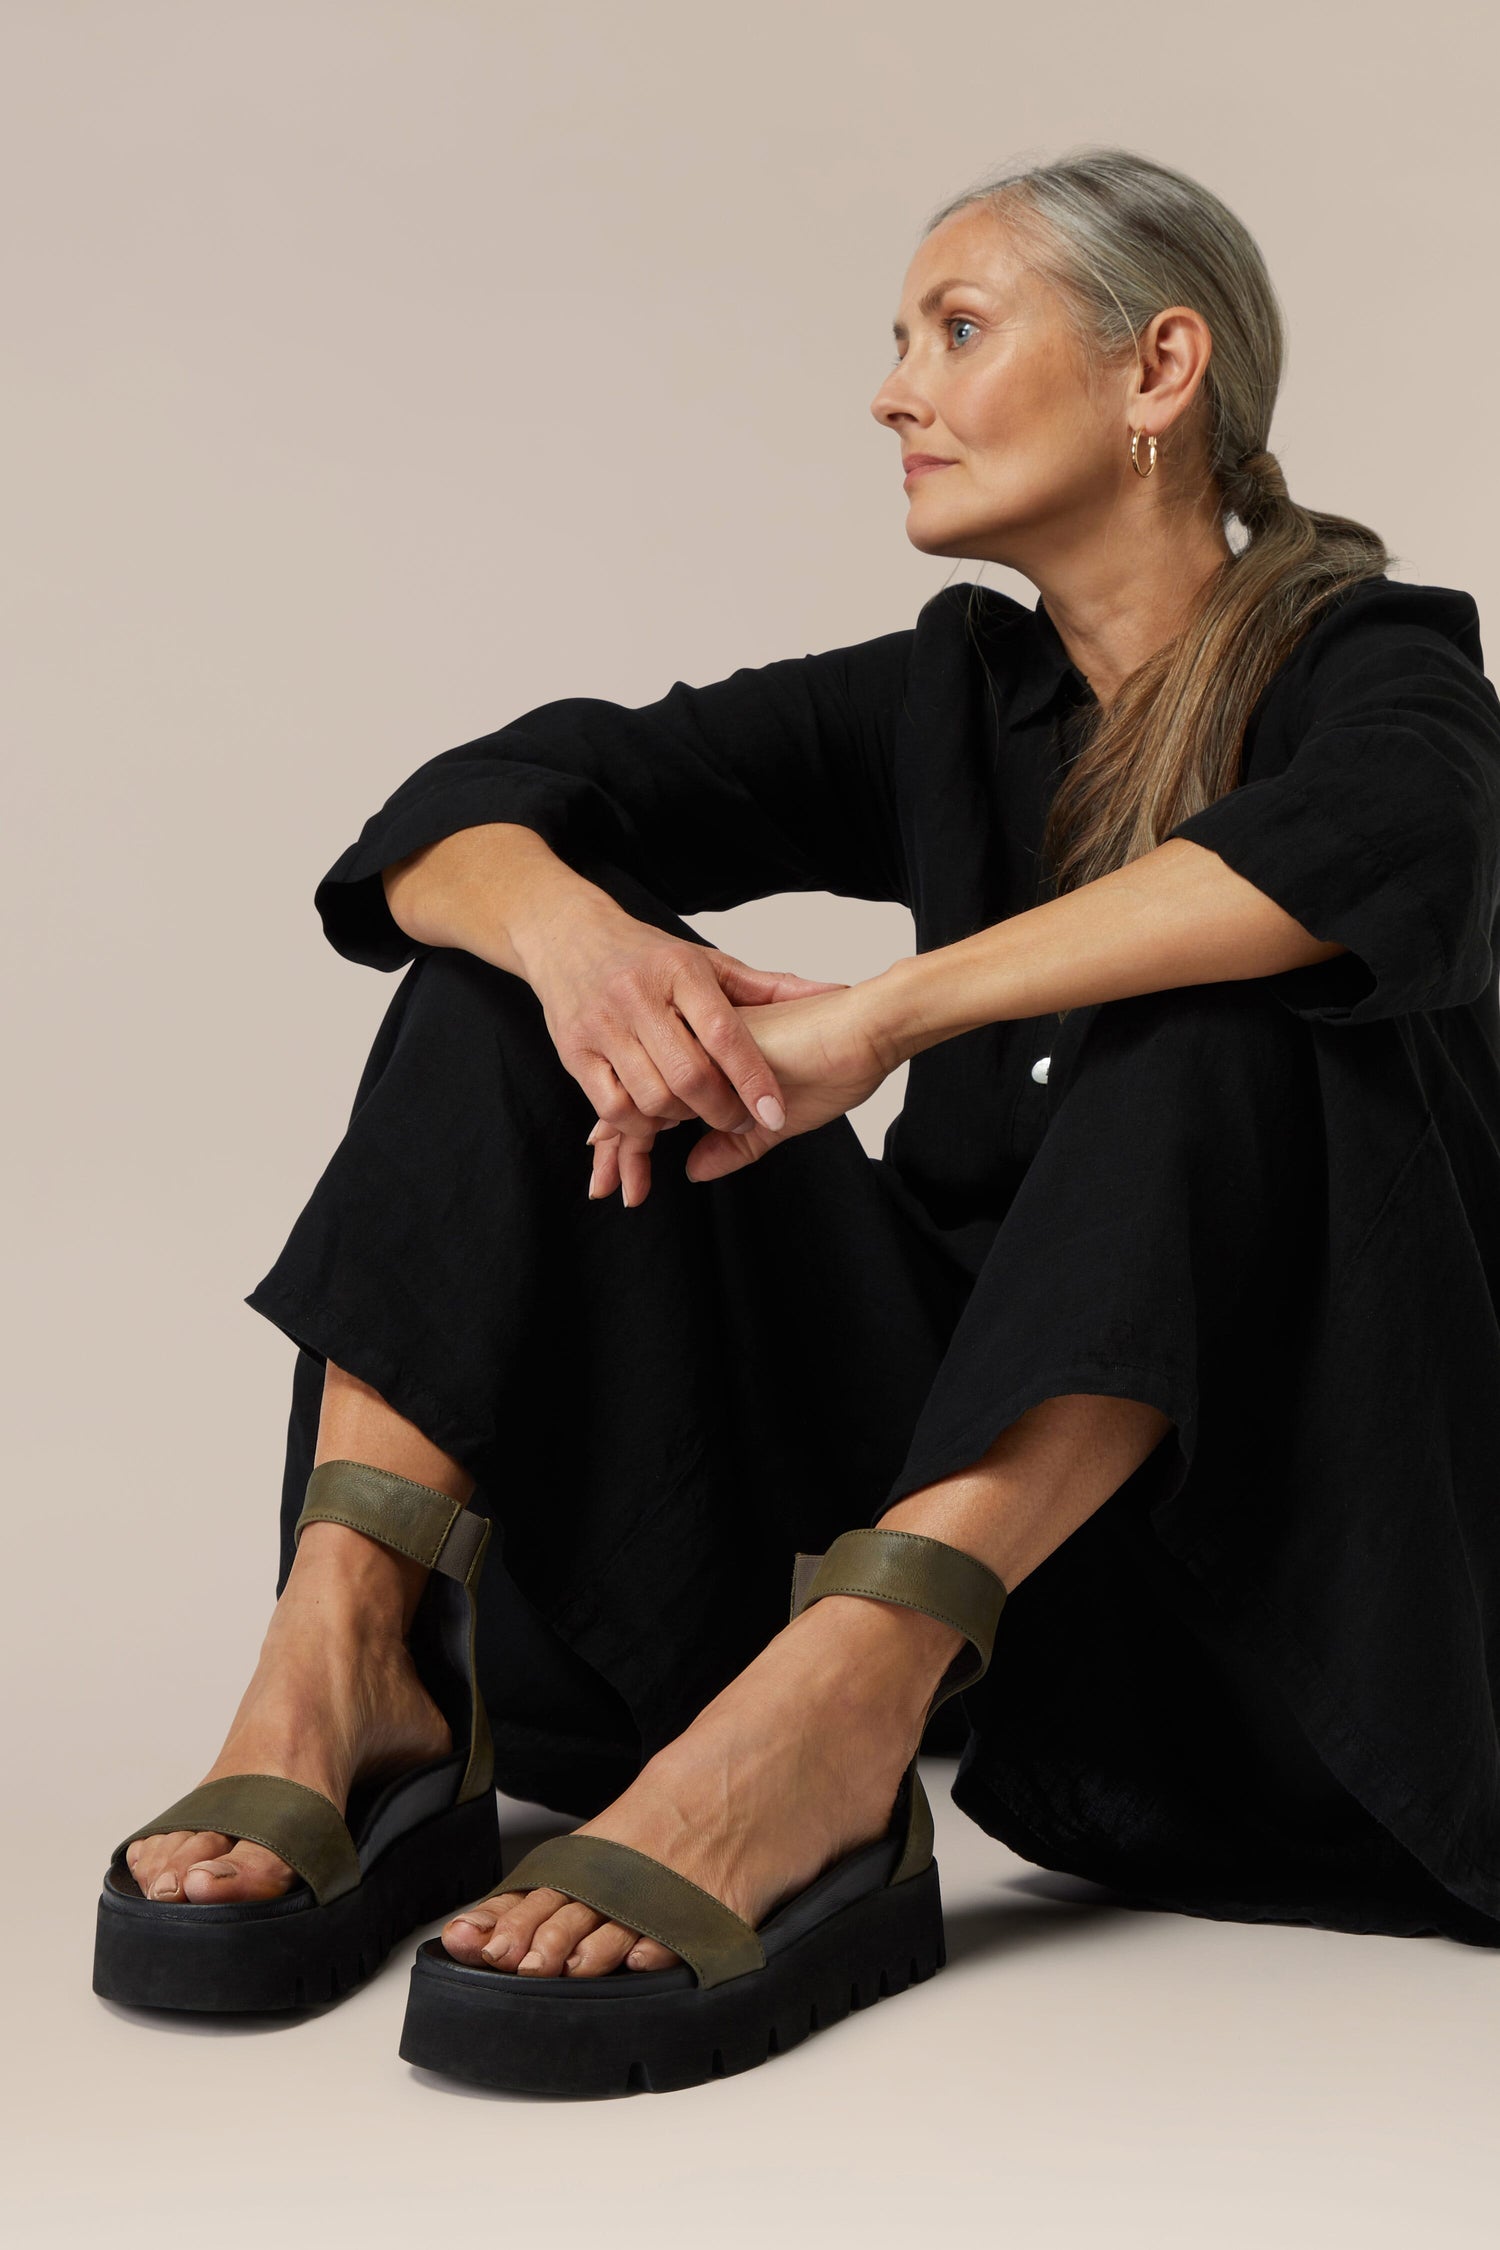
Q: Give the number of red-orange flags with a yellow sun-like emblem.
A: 0